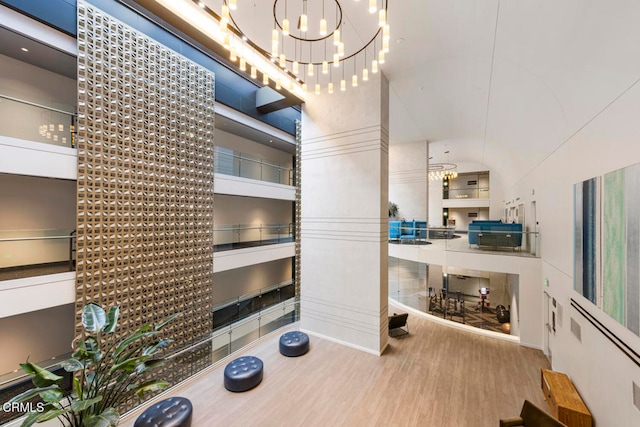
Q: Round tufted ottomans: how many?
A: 3